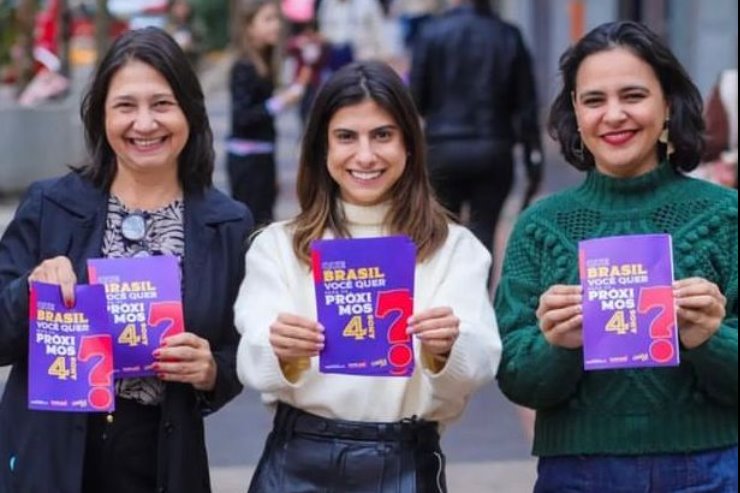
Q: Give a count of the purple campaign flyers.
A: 4